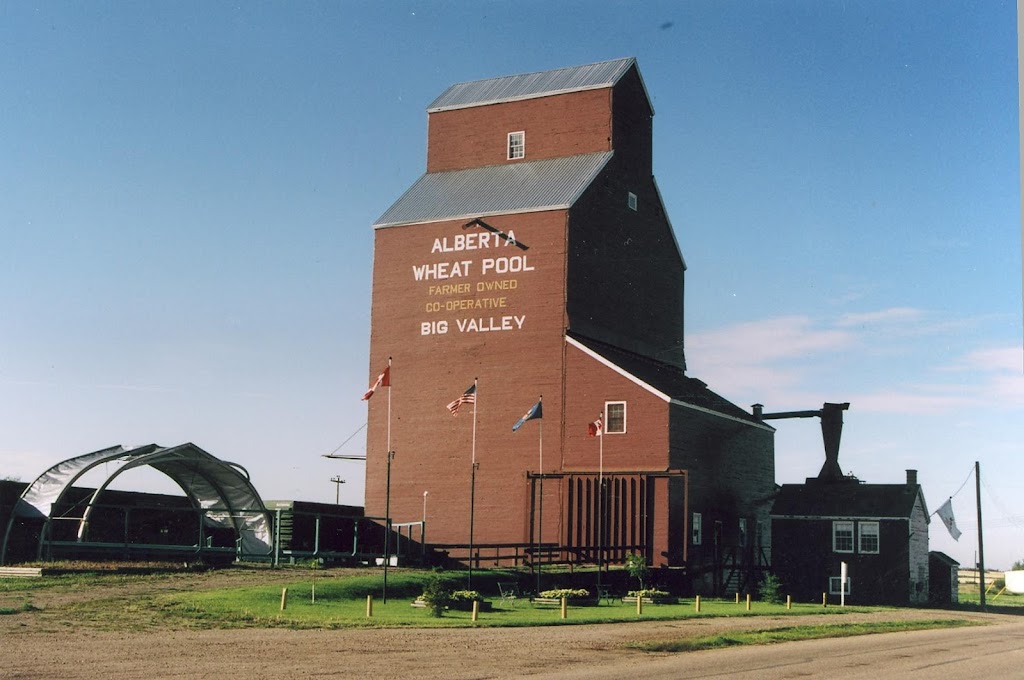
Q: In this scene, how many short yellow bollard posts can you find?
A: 10